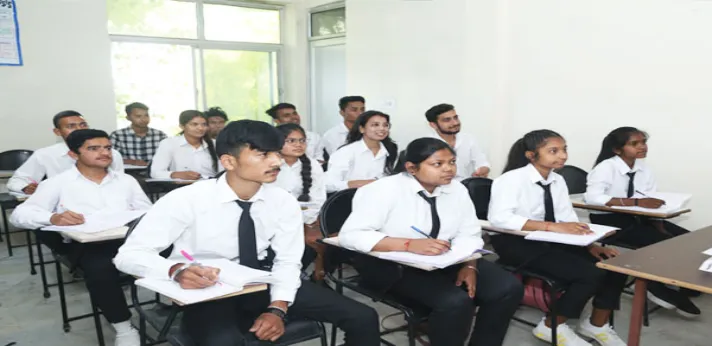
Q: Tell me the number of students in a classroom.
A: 14